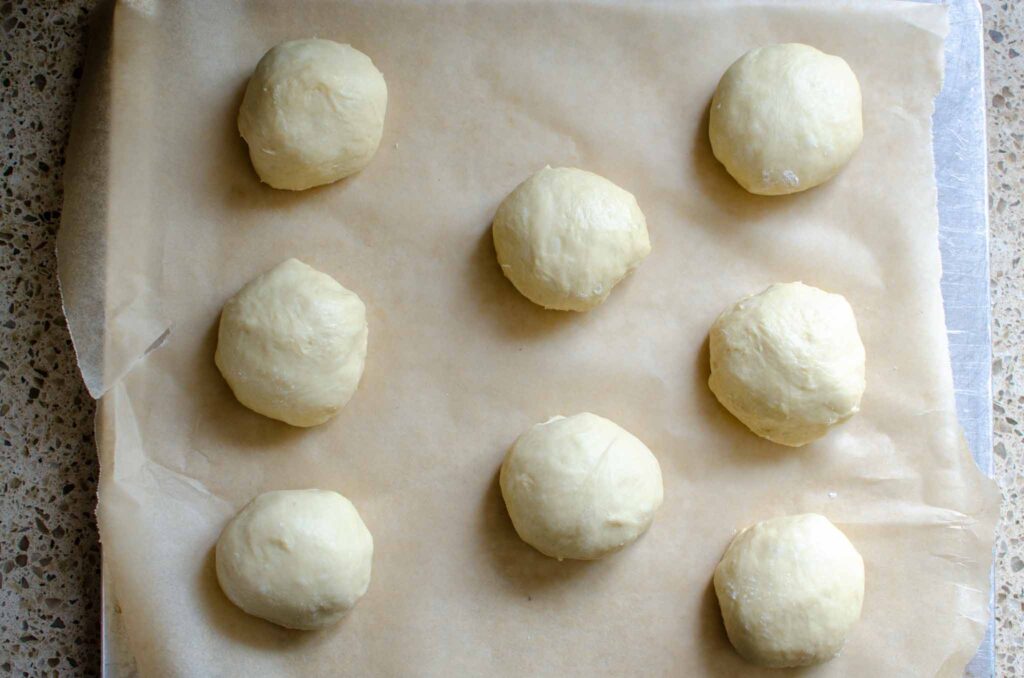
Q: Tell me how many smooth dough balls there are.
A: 8